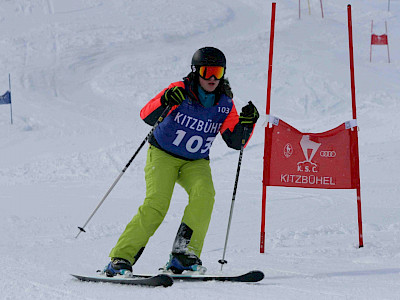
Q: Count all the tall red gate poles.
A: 2